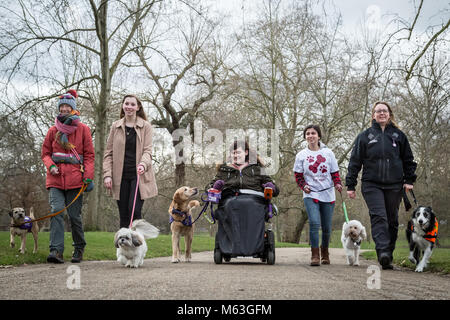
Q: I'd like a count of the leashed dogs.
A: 5